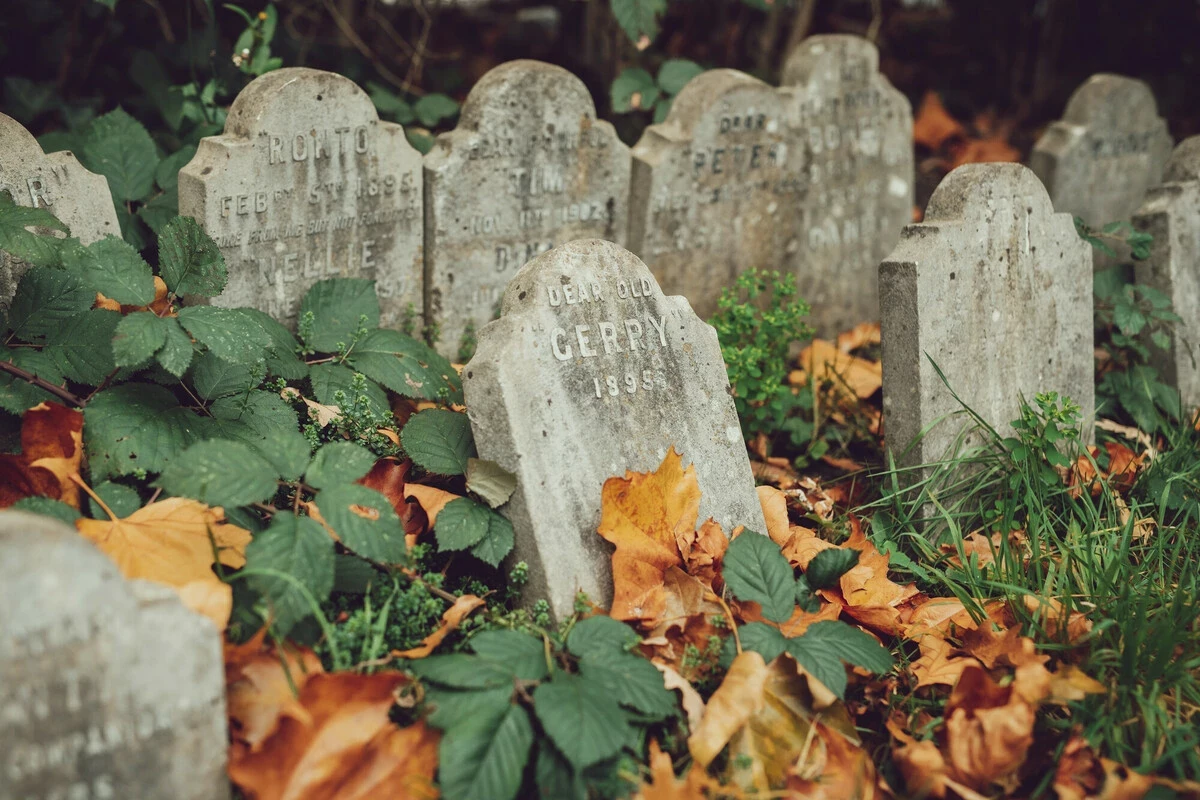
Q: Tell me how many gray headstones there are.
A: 10